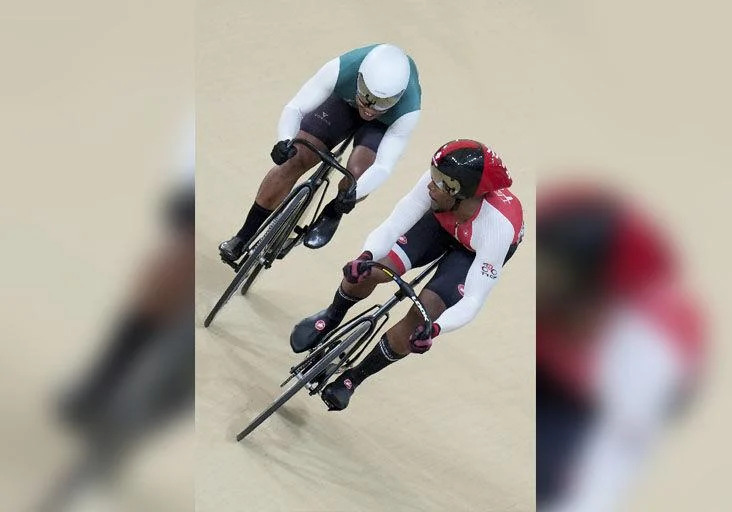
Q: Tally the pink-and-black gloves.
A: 2